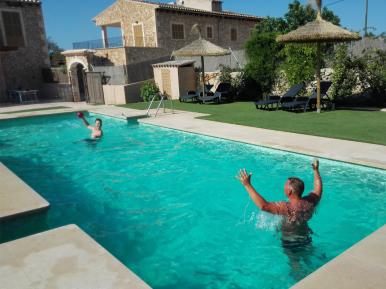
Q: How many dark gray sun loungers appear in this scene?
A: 4